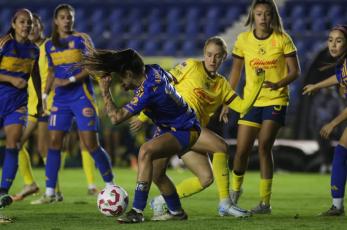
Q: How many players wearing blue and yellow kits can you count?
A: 4